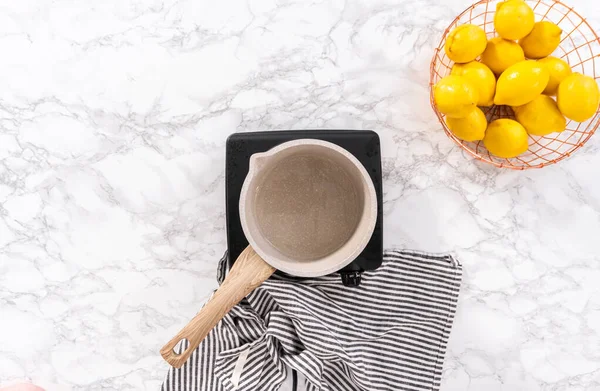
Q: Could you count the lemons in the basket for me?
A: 12